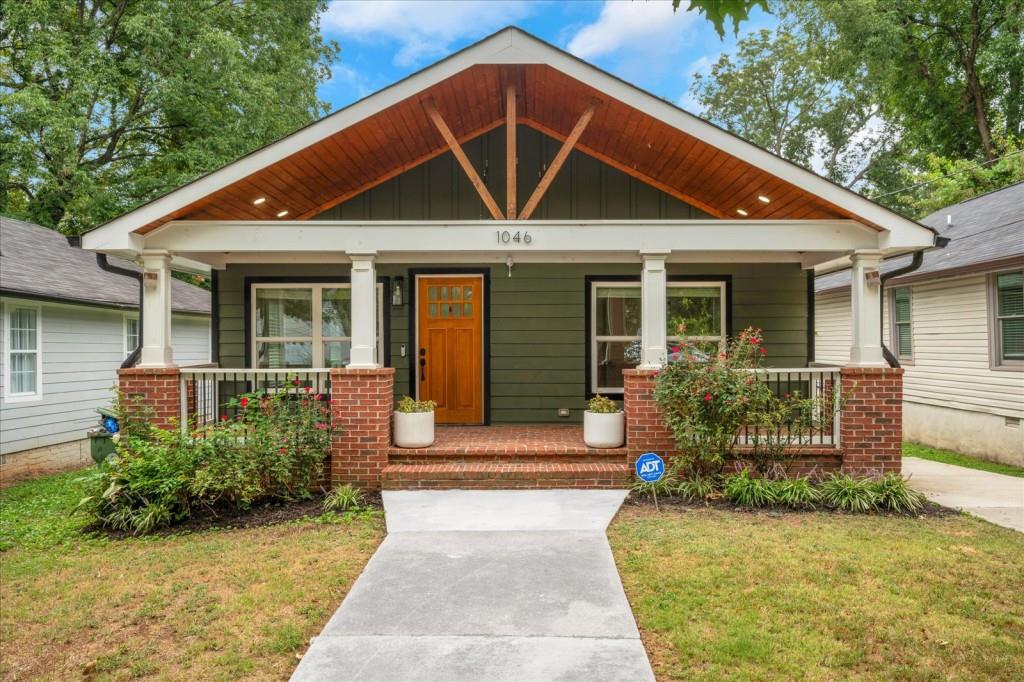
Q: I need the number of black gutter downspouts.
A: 2